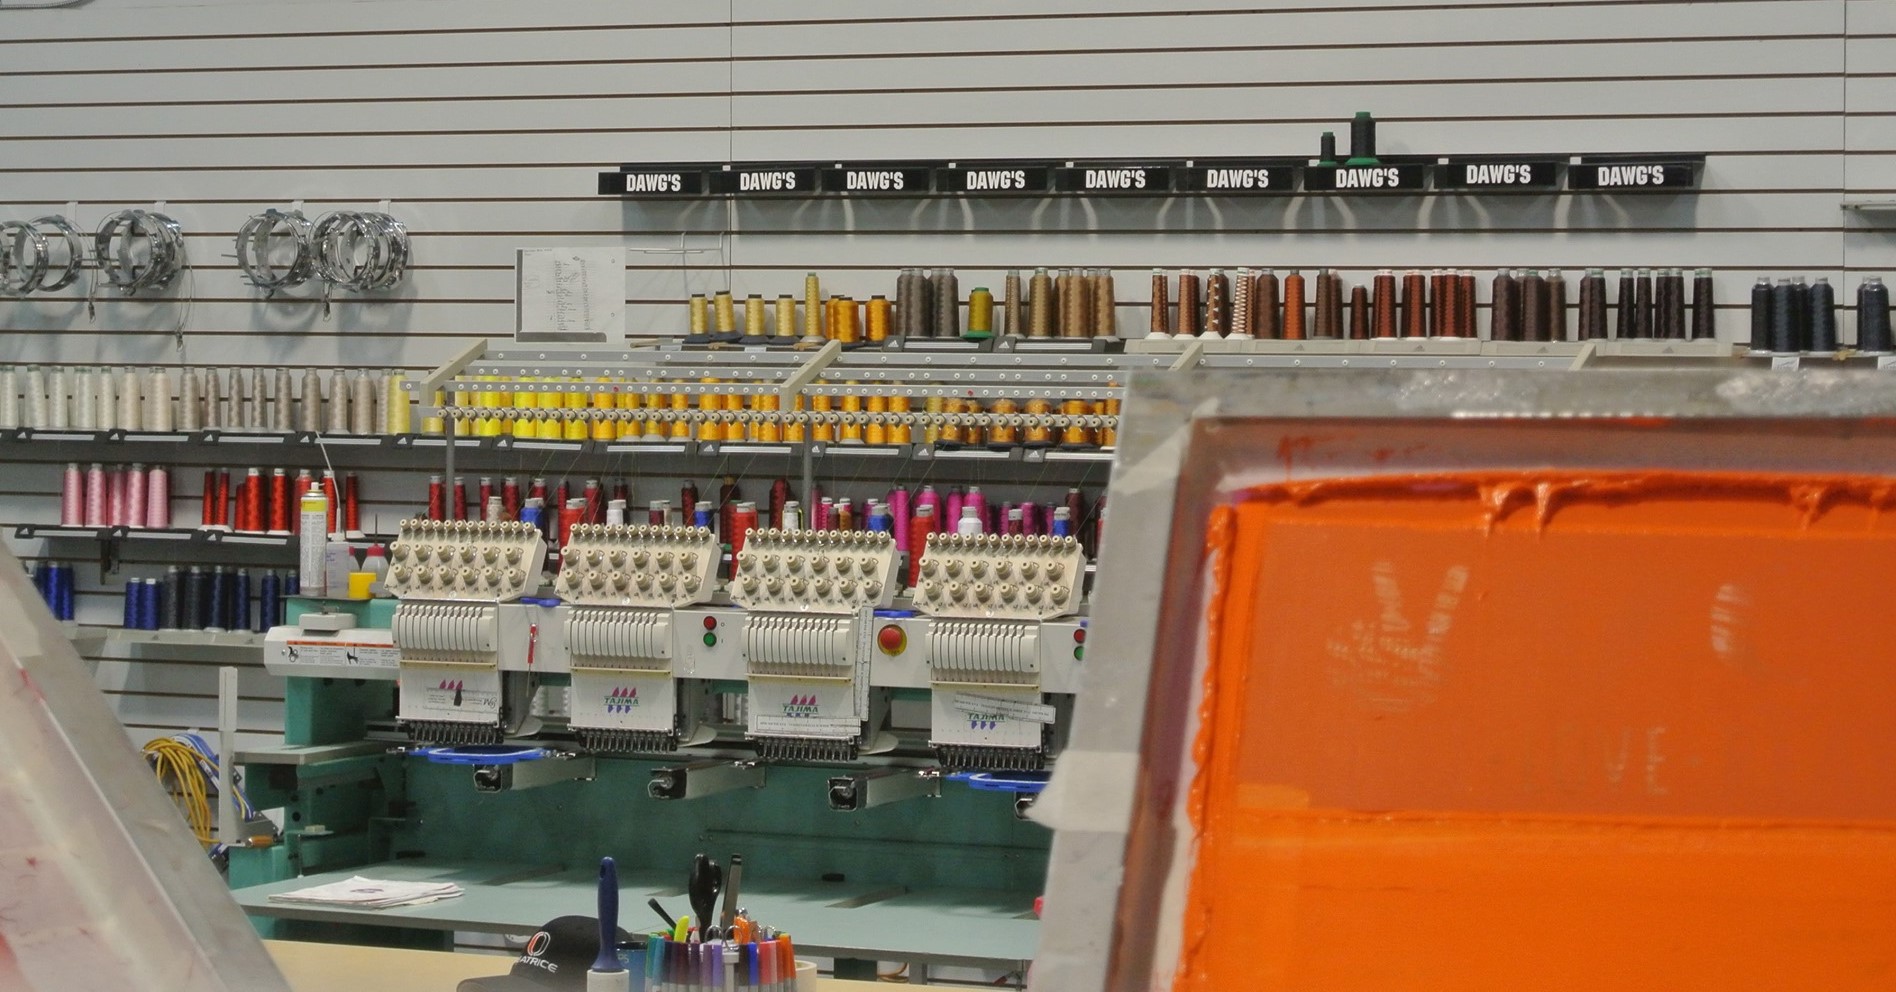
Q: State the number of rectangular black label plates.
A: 9